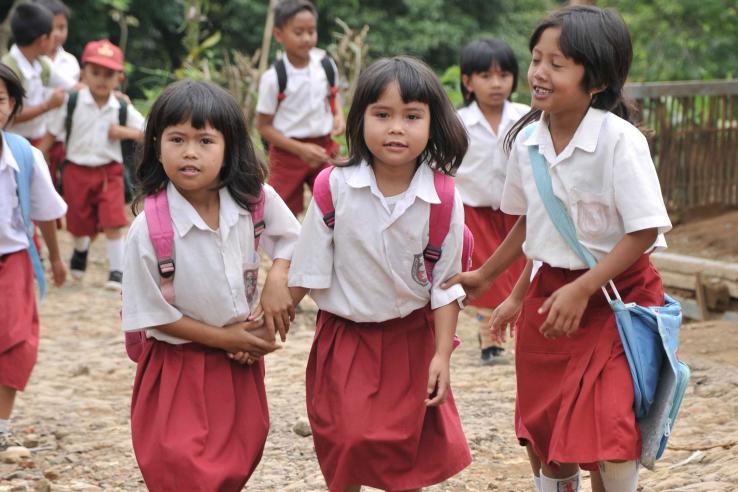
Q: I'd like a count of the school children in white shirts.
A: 9